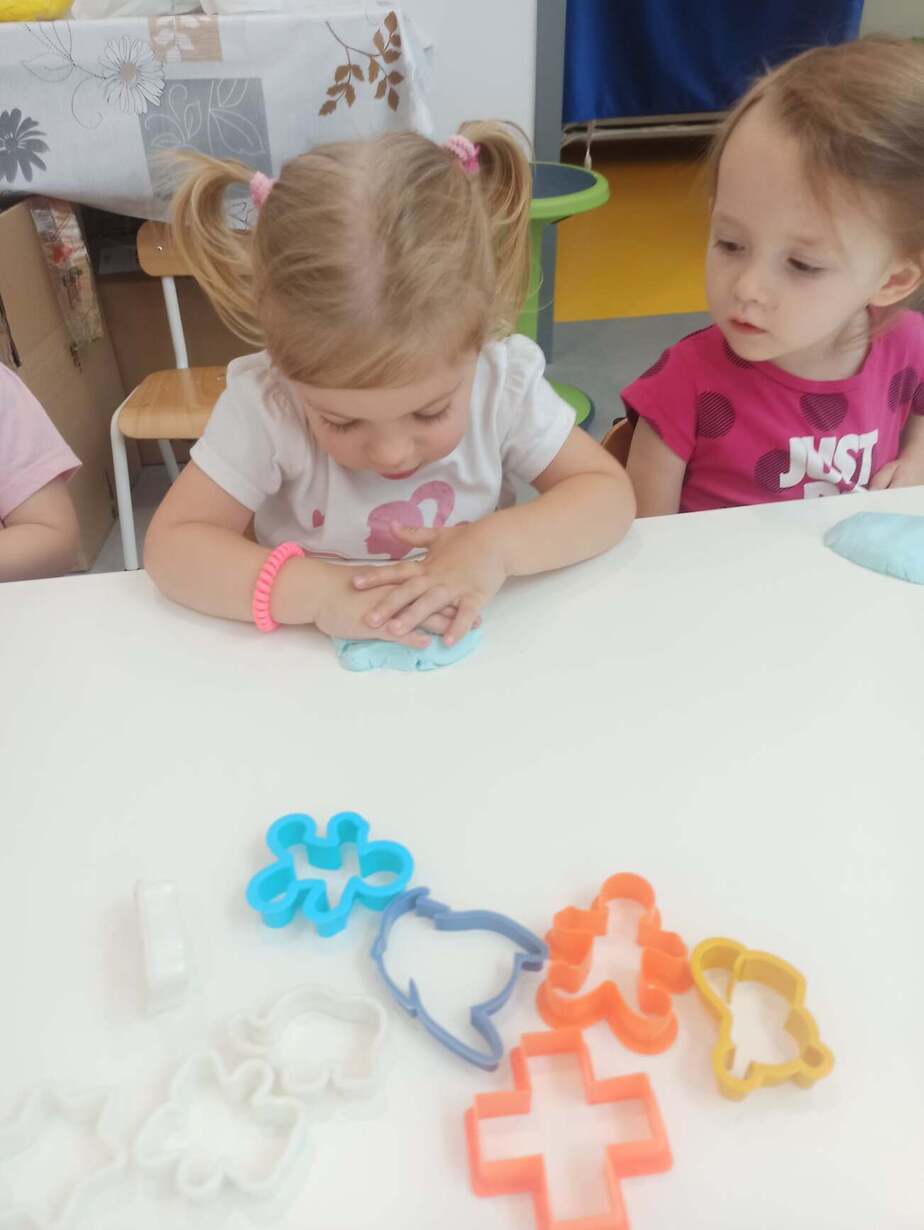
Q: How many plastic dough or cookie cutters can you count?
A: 9